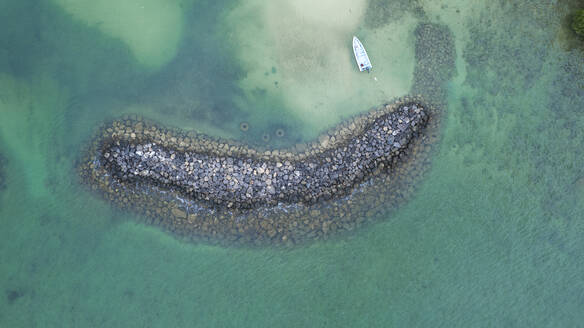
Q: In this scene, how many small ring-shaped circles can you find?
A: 3